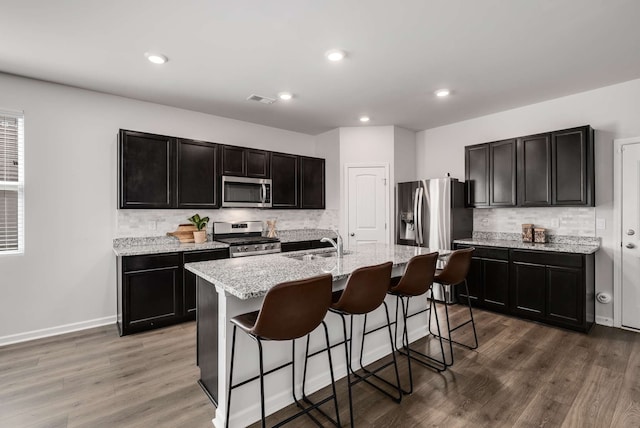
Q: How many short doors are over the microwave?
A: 2